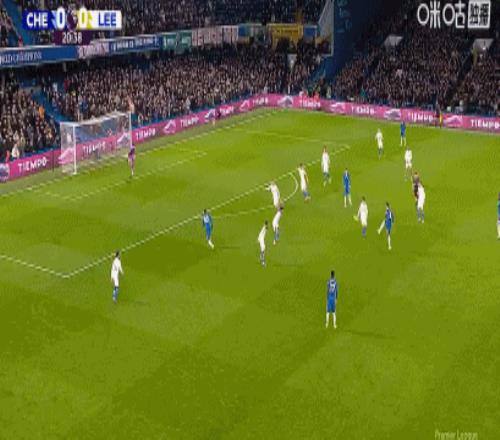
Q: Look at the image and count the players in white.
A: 10